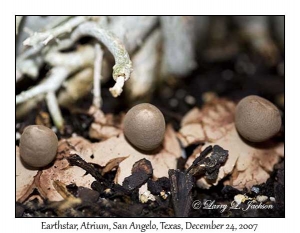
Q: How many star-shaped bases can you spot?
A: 3